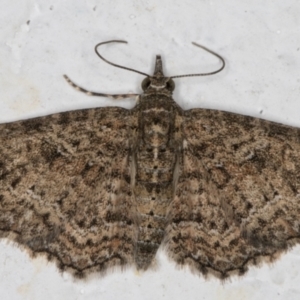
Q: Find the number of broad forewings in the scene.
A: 2